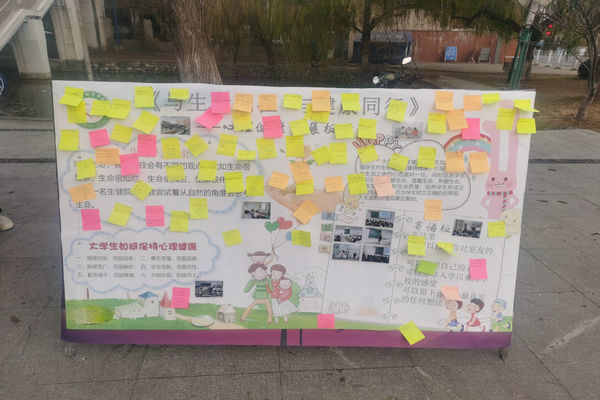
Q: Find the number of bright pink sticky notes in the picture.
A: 12